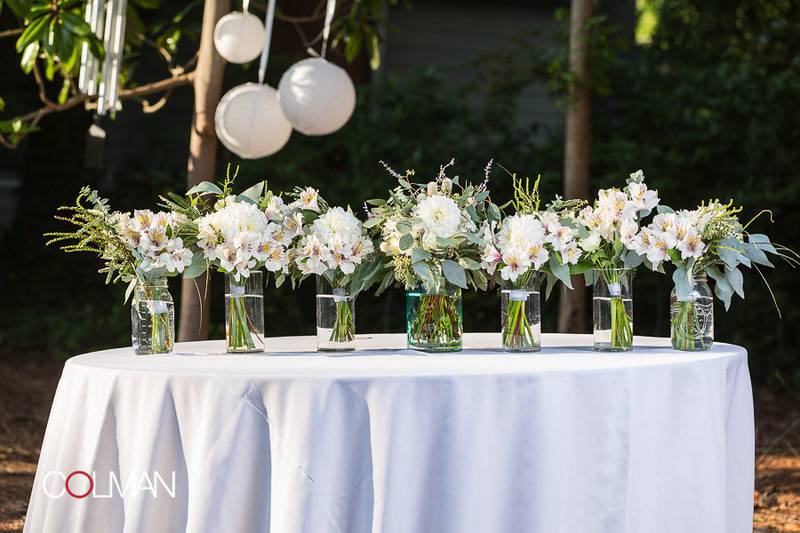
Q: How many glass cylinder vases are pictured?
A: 4